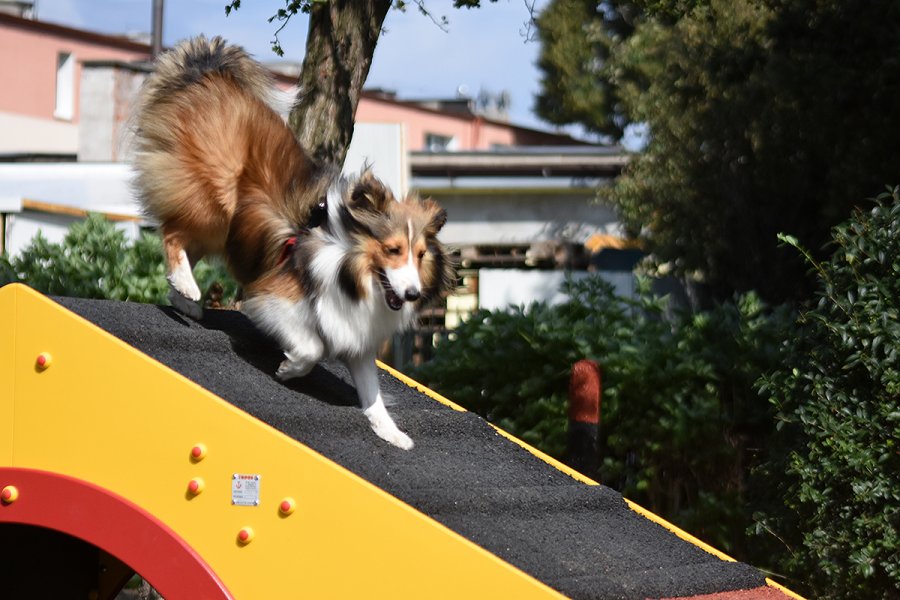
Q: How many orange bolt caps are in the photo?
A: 6